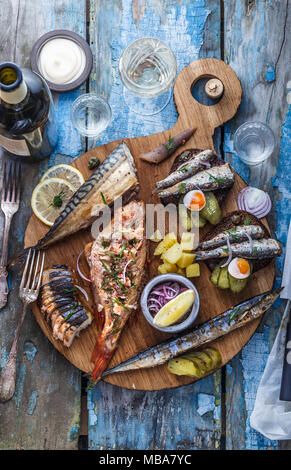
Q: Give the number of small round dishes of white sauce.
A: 1